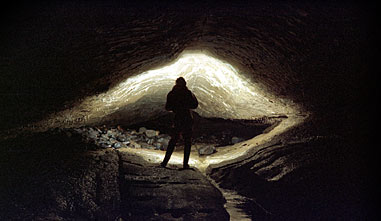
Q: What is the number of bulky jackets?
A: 1